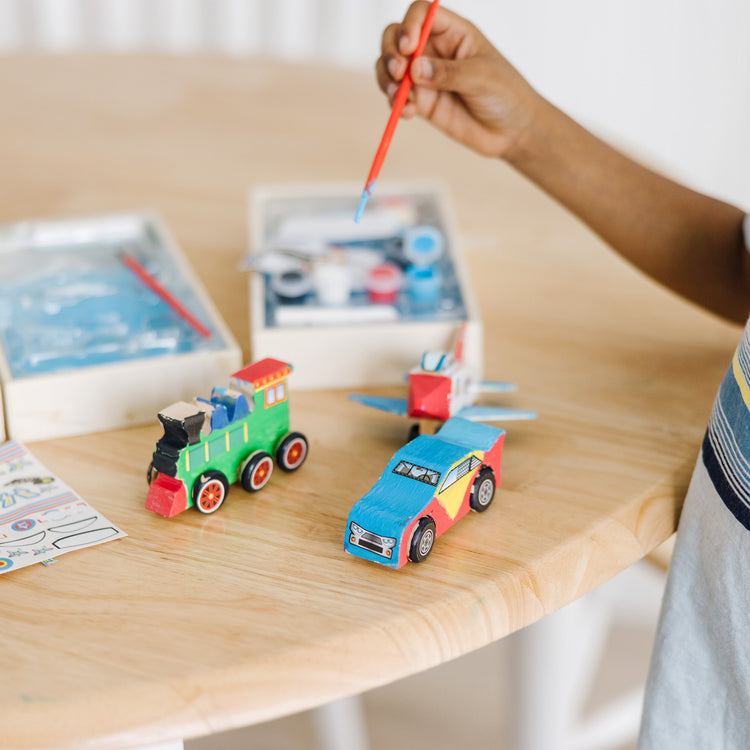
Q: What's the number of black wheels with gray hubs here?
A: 2